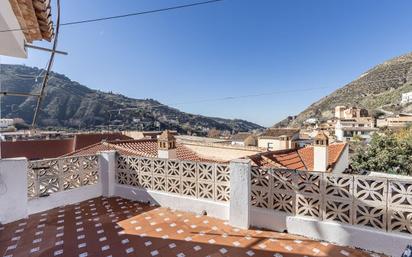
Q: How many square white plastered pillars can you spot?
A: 3